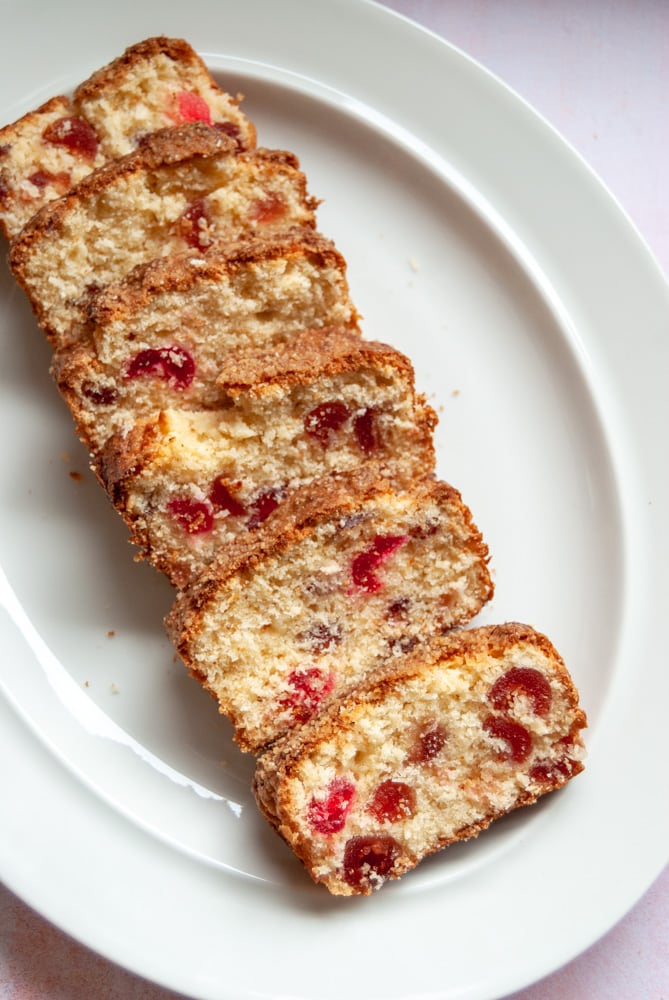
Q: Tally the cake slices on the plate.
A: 6